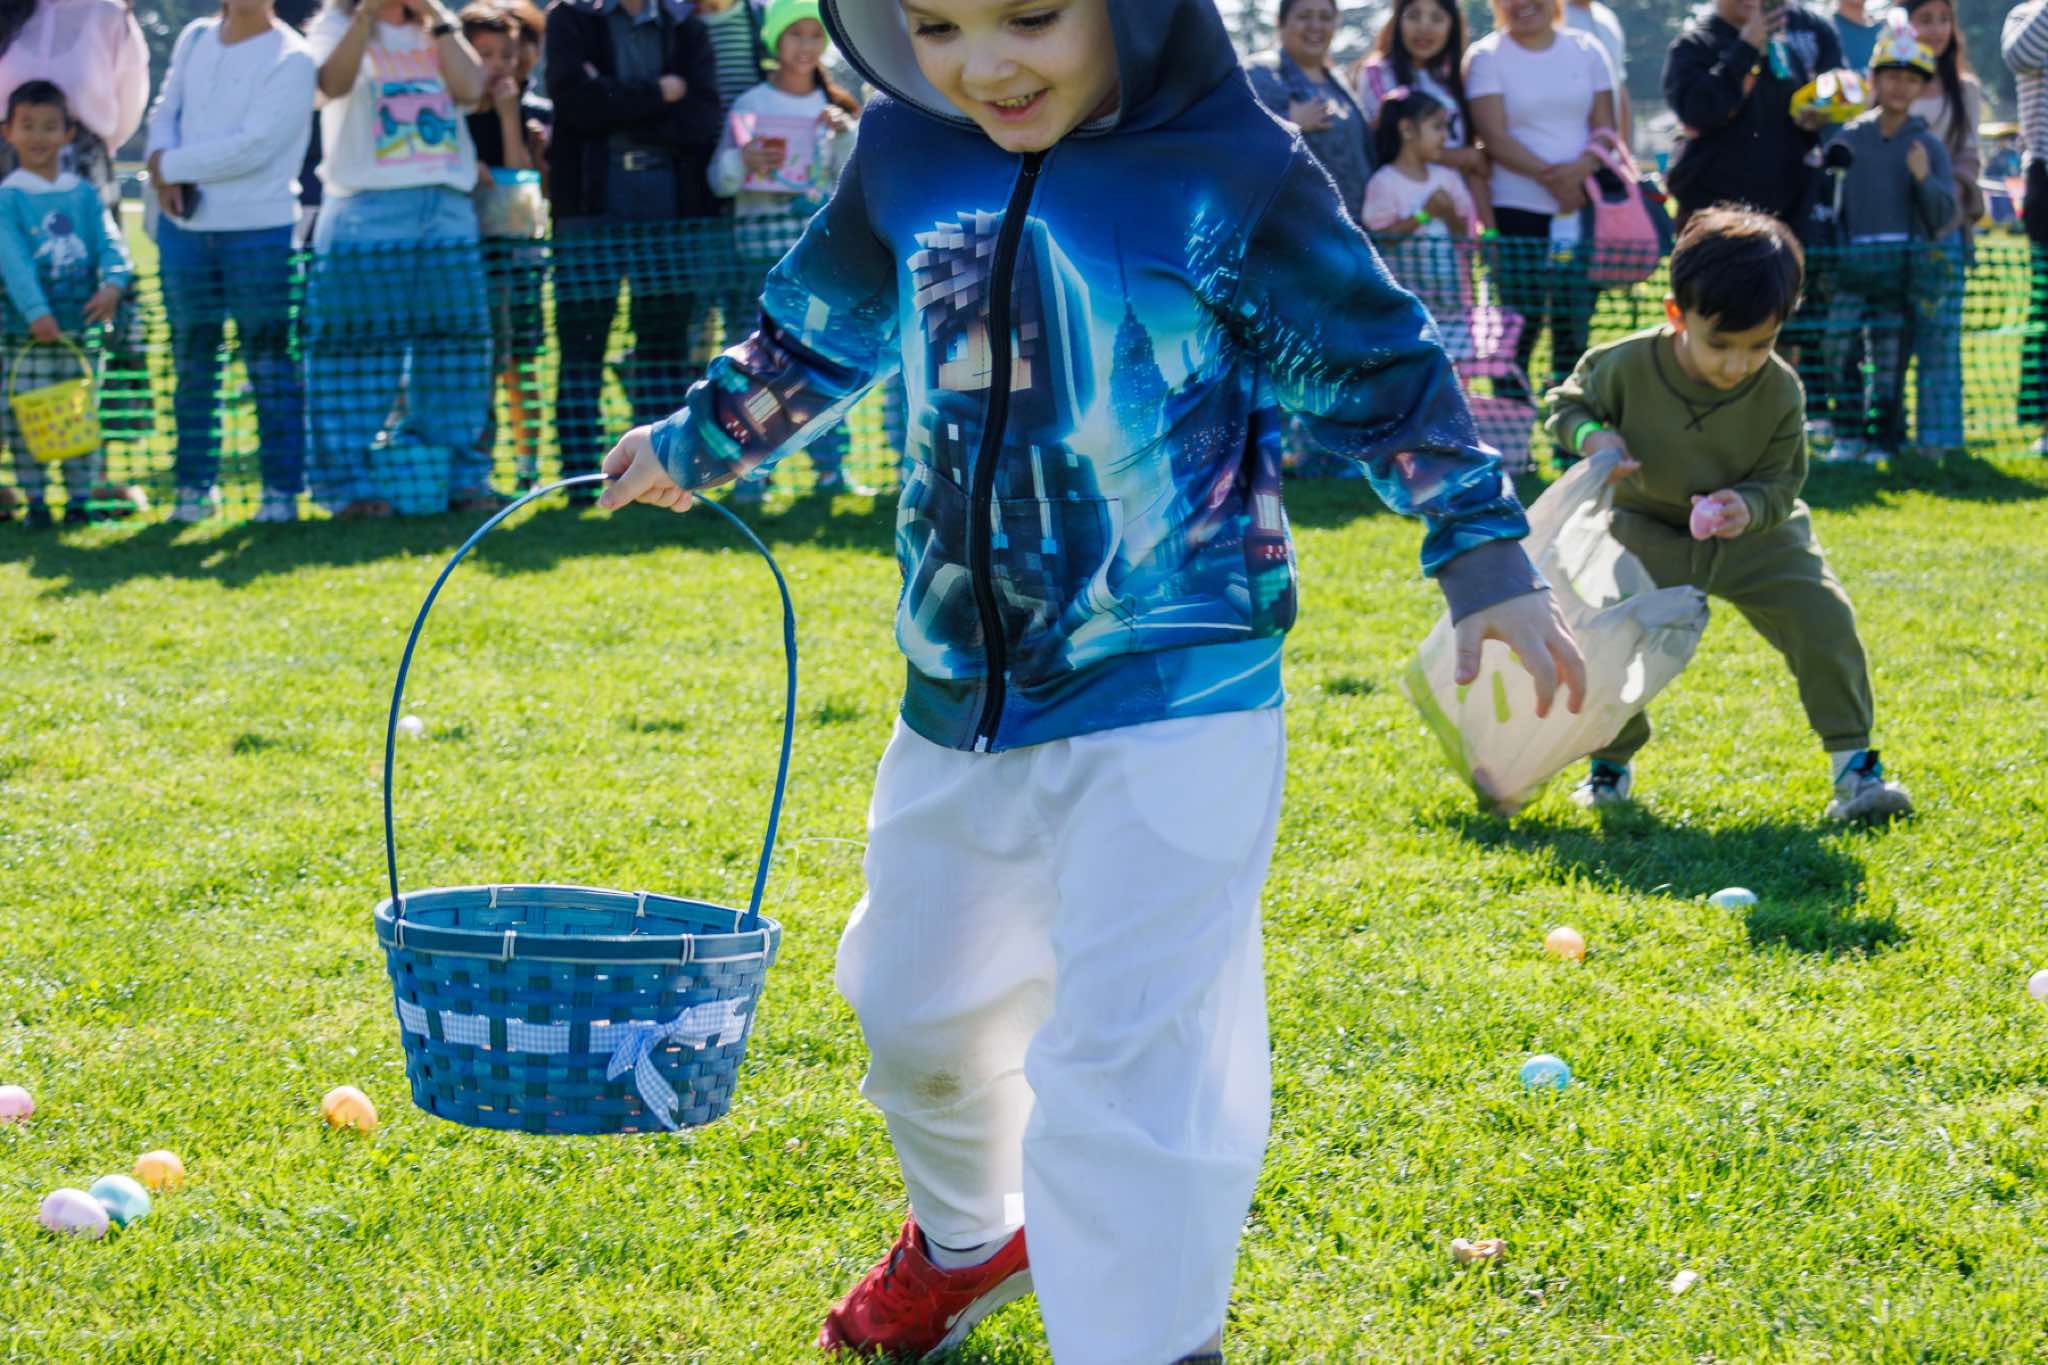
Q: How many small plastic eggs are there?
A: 11